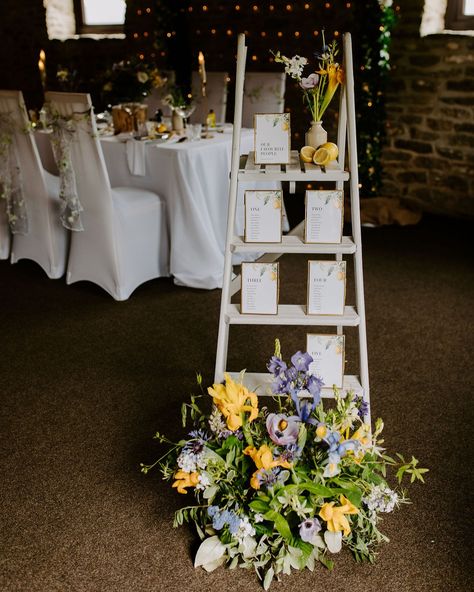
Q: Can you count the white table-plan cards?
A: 6